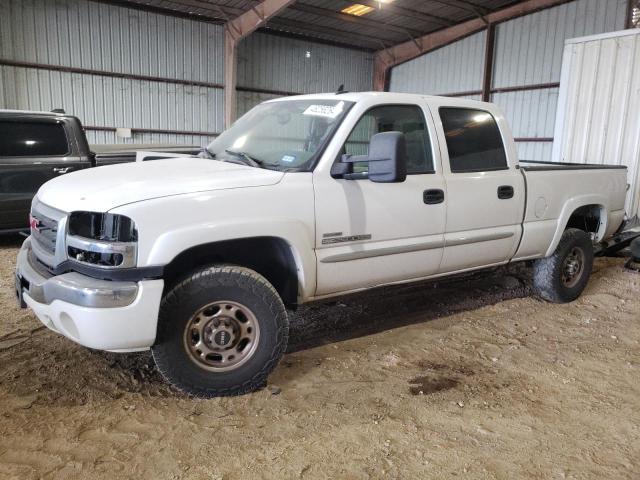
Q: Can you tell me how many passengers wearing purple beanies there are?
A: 0